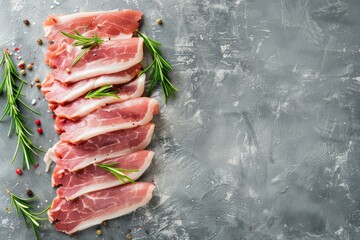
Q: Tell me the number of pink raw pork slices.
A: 8